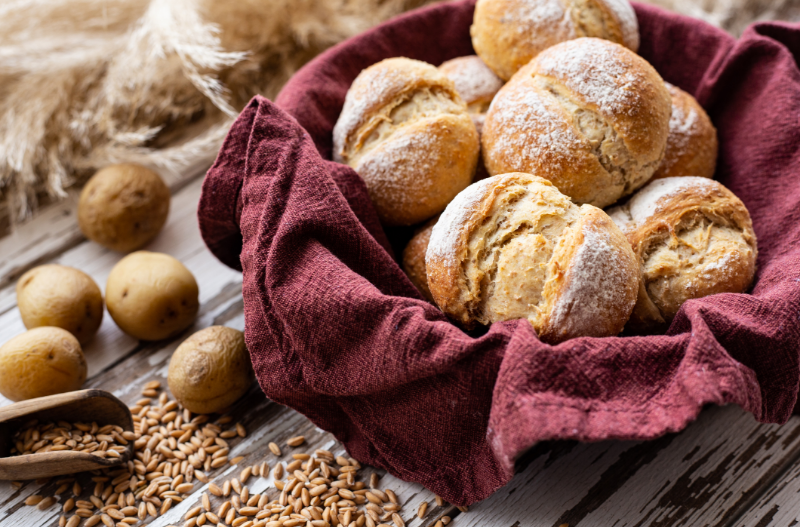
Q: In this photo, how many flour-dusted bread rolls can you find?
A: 8